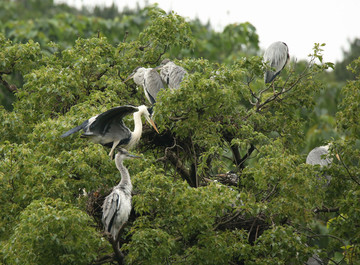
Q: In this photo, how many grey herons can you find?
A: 6